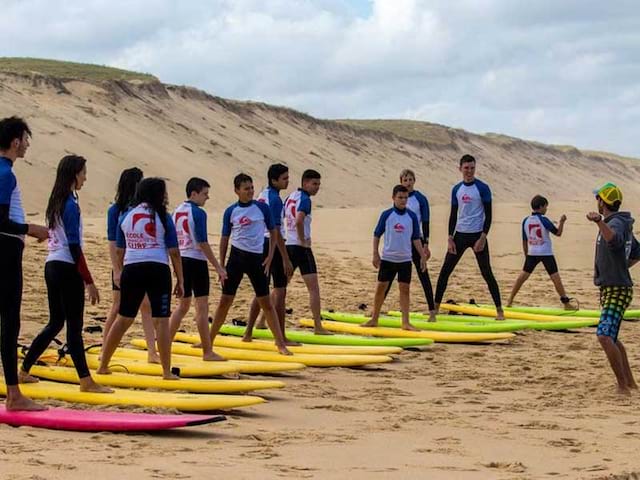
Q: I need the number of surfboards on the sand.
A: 13